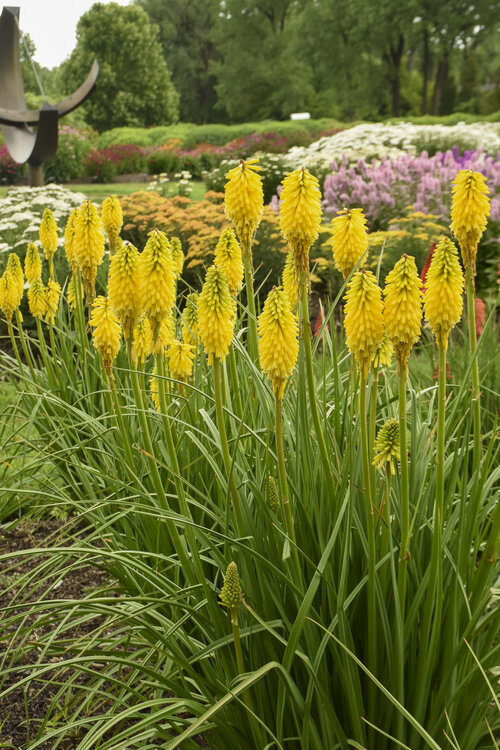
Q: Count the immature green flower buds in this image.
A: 3